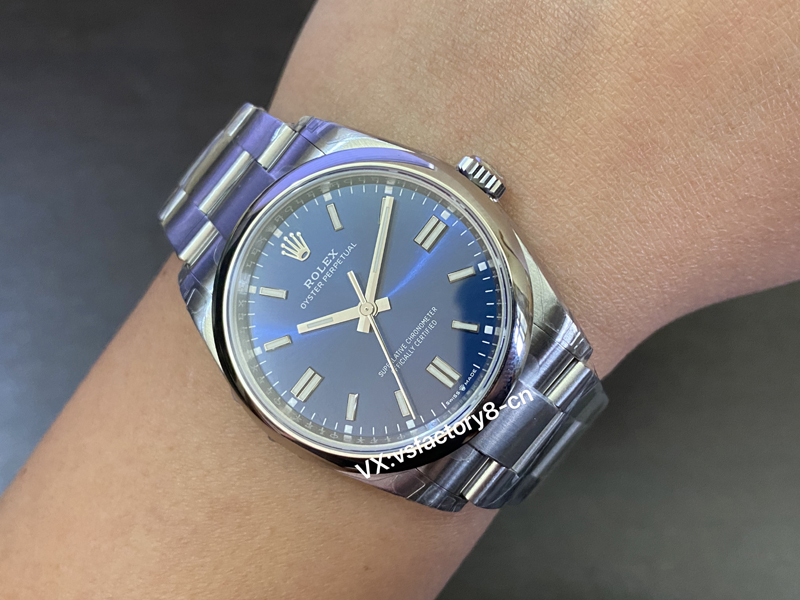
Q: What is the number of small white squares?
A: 11